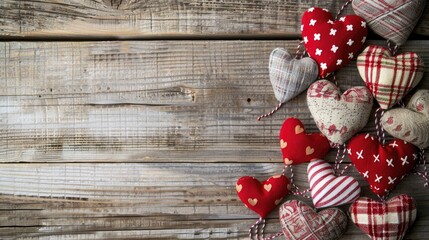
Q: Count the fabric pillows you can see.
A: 12